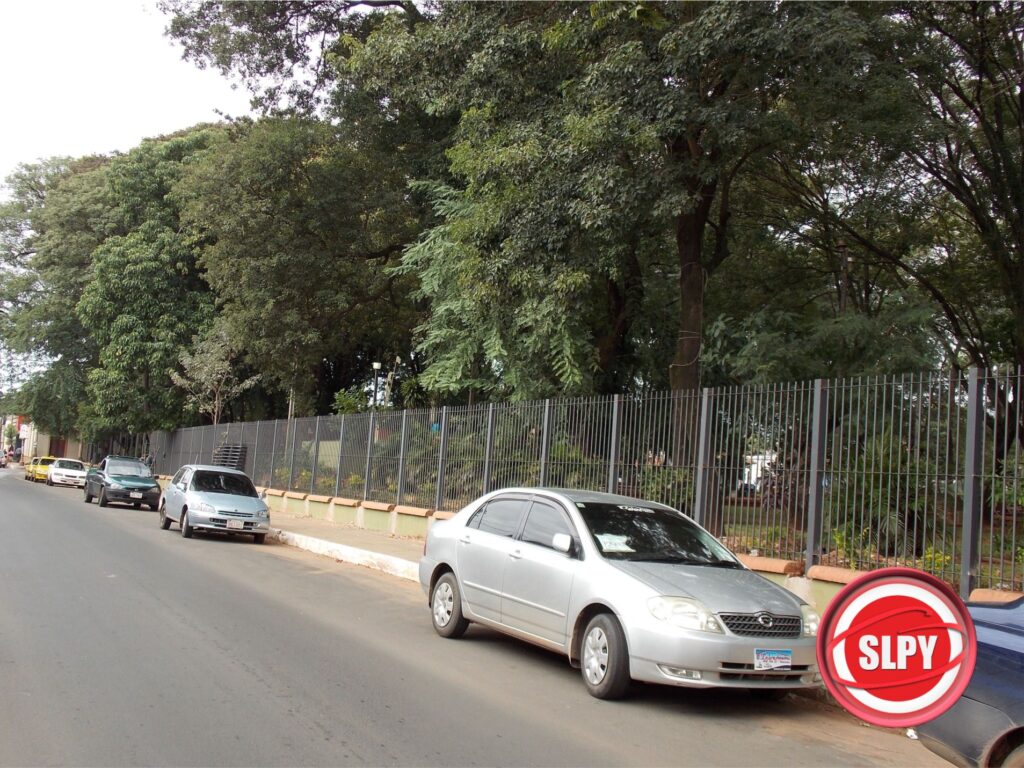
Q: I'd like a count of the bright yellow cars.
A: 2